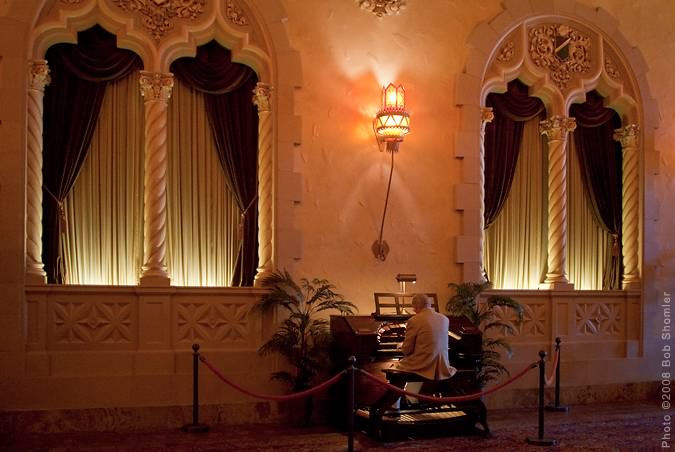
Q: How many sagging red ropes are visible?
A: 3